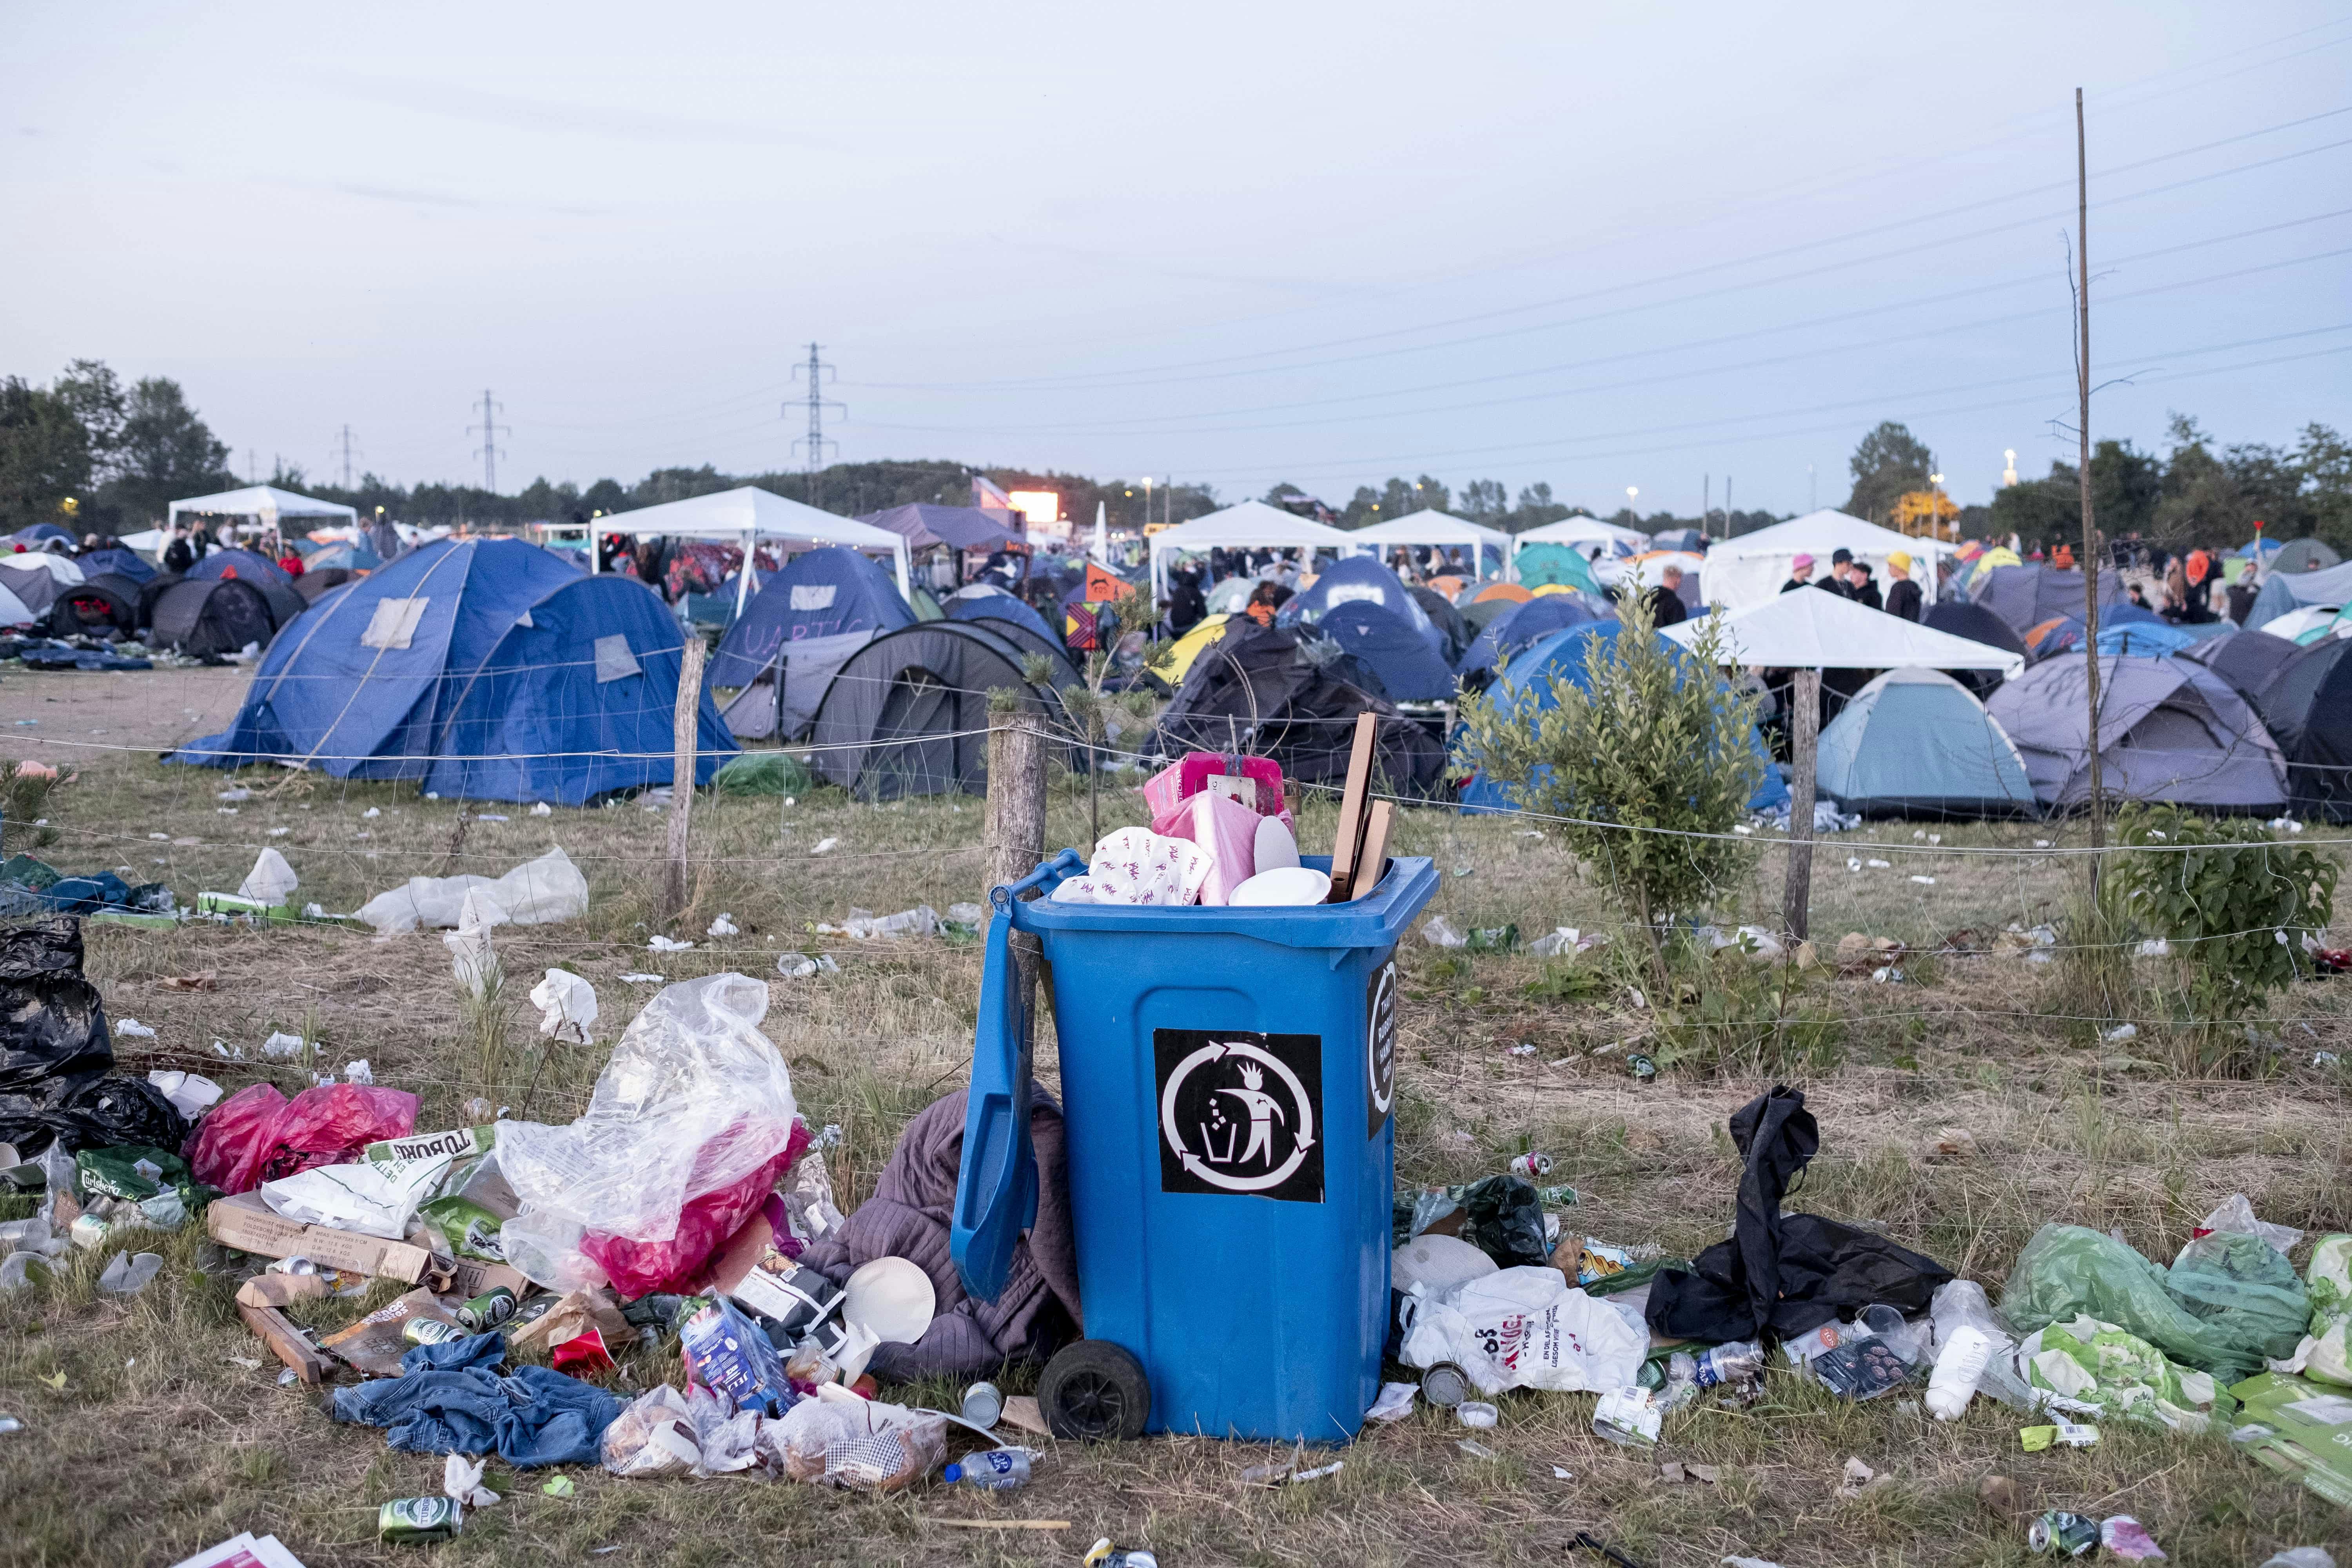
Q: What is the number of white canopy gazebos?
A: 7